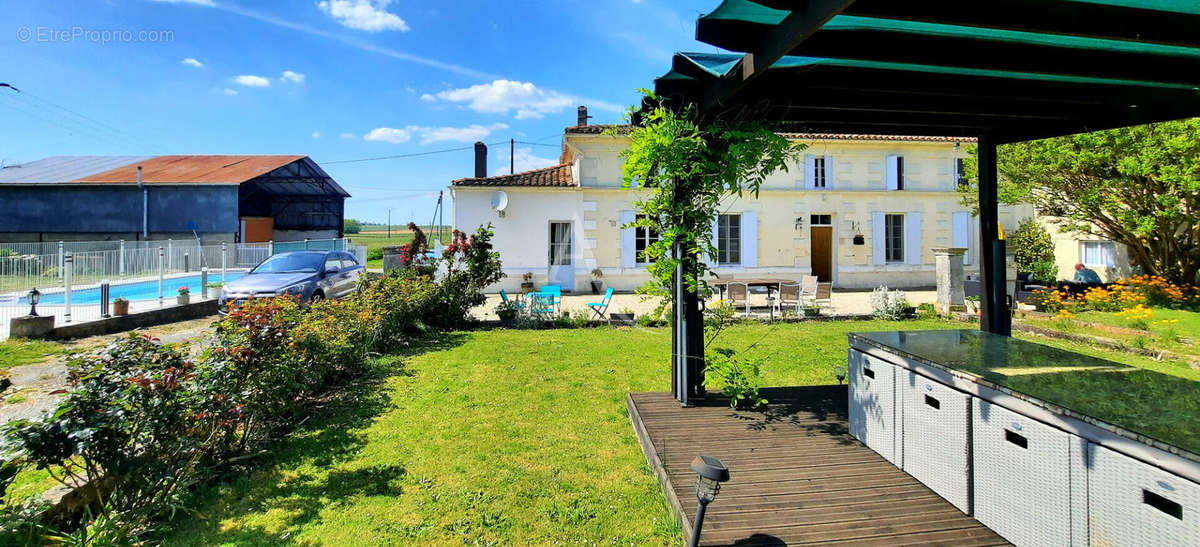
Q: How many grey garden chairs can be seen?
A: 4